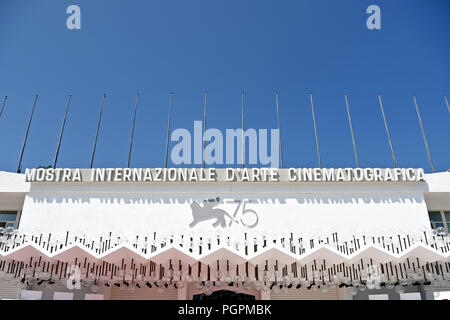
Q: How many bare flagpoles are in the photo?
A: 14